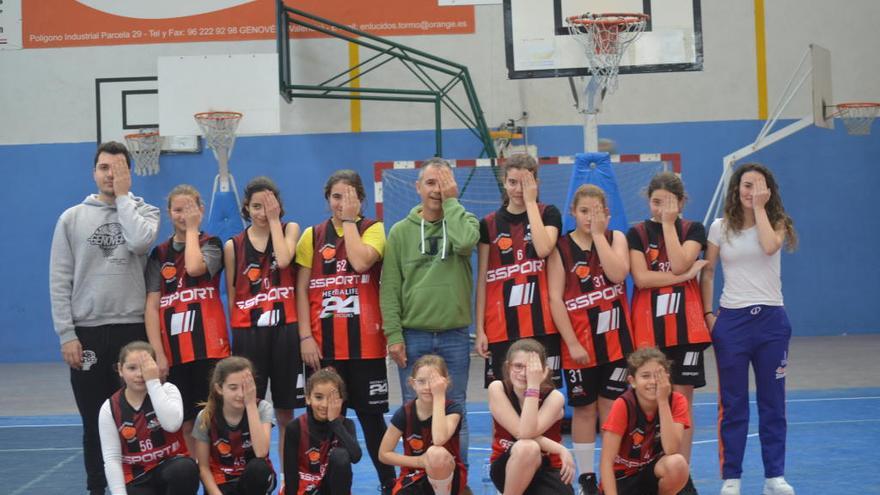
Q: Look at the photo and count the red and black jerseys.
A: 12